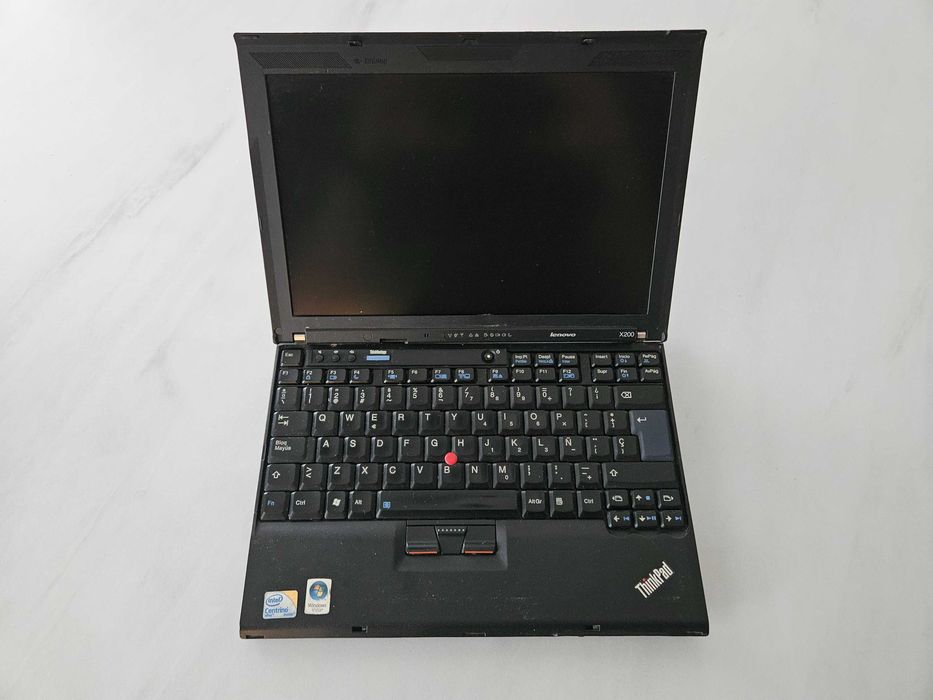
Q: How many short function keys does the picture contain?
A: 12